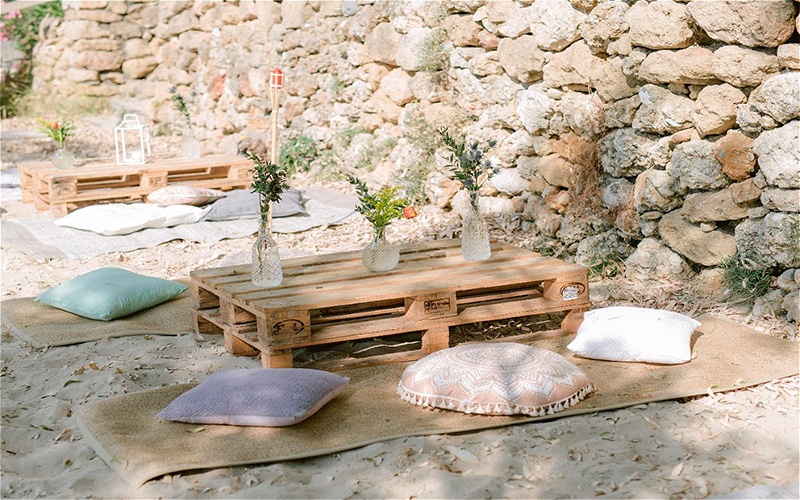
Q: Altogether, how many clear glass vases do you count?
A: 5